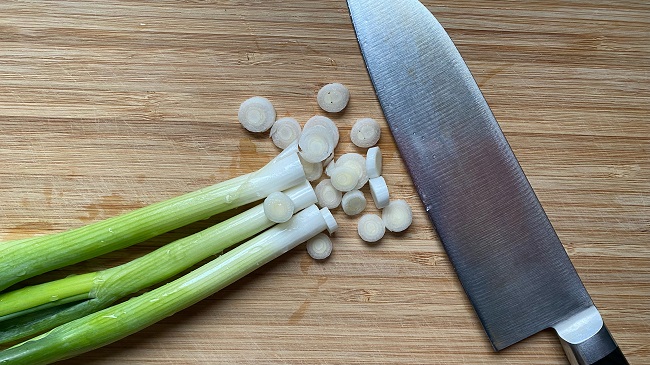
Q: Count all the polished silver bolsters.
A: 1